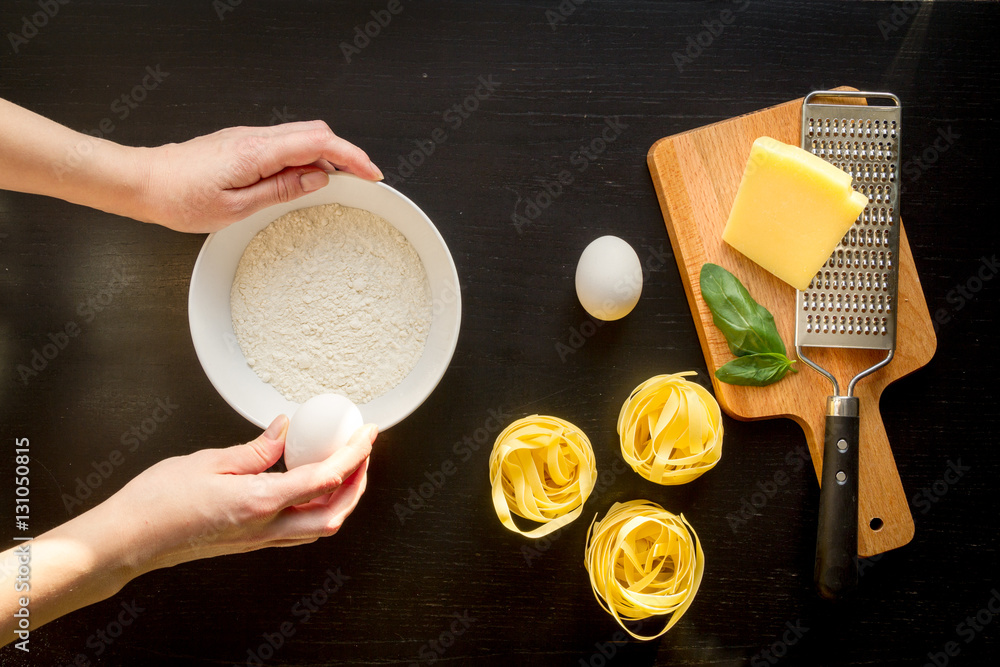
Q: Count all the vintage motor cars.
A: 0